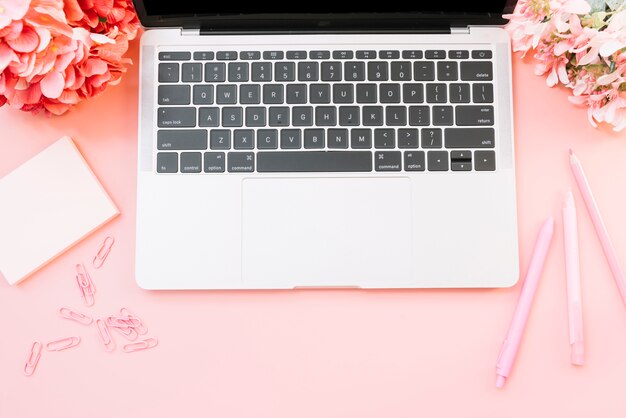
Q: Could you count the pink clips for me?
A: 11